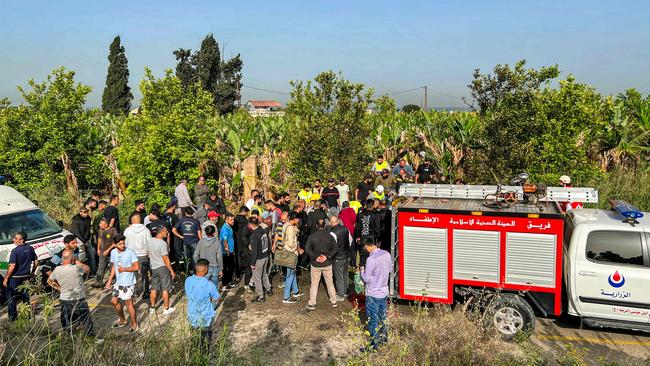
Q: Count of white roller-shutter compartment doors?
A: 3